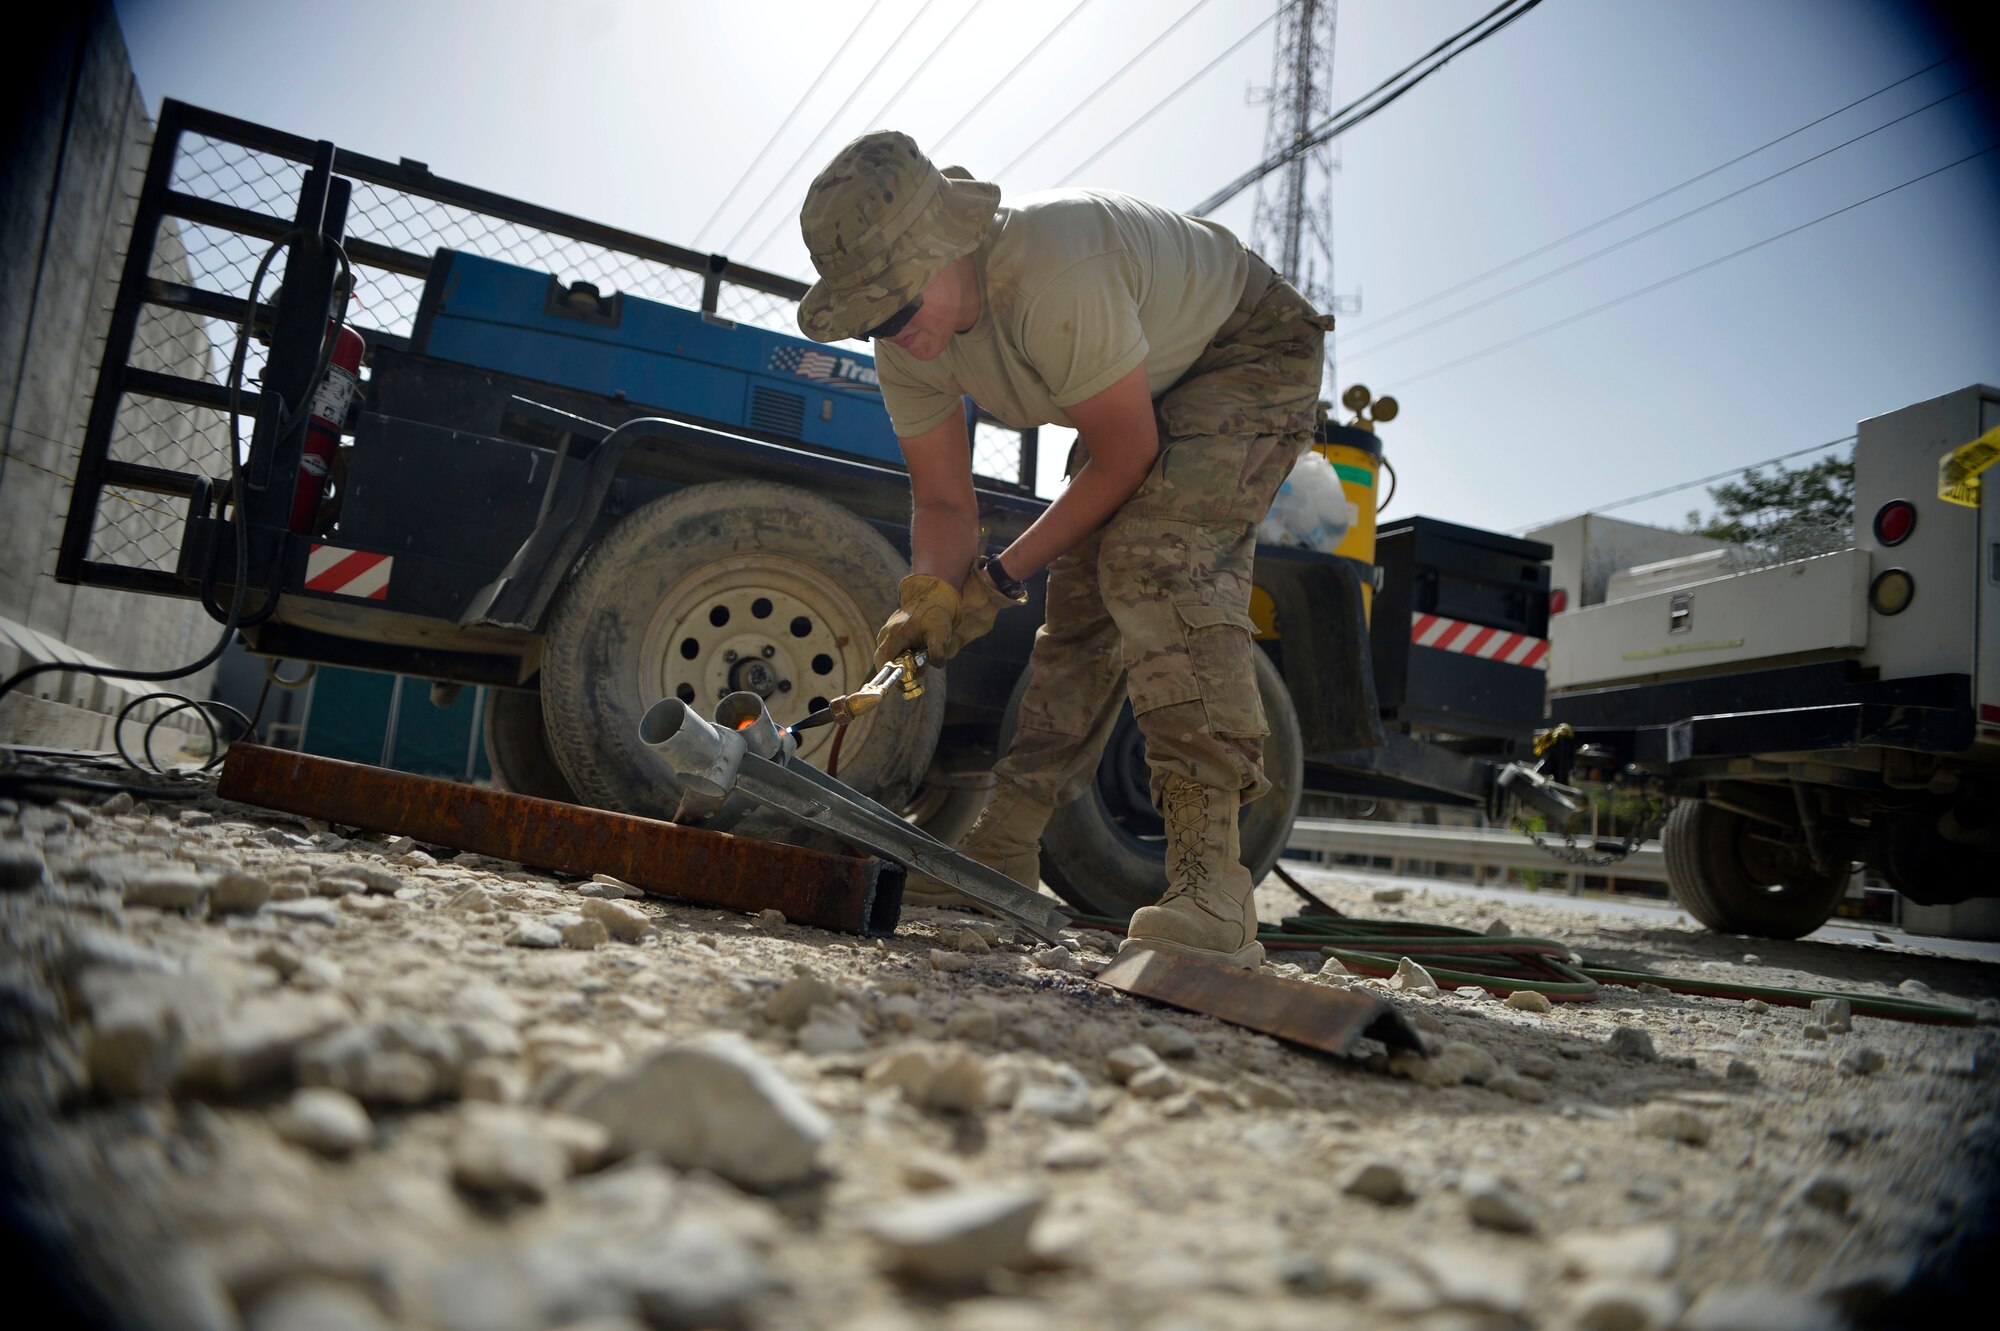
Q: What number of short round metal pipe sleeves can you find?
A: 2